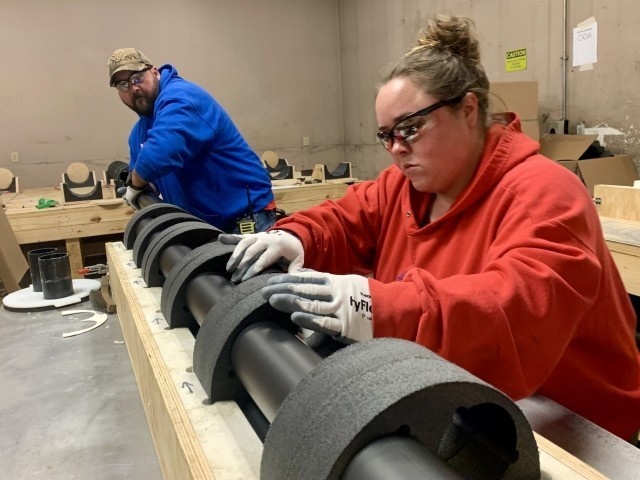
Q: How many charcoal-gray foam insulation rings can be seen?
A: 6